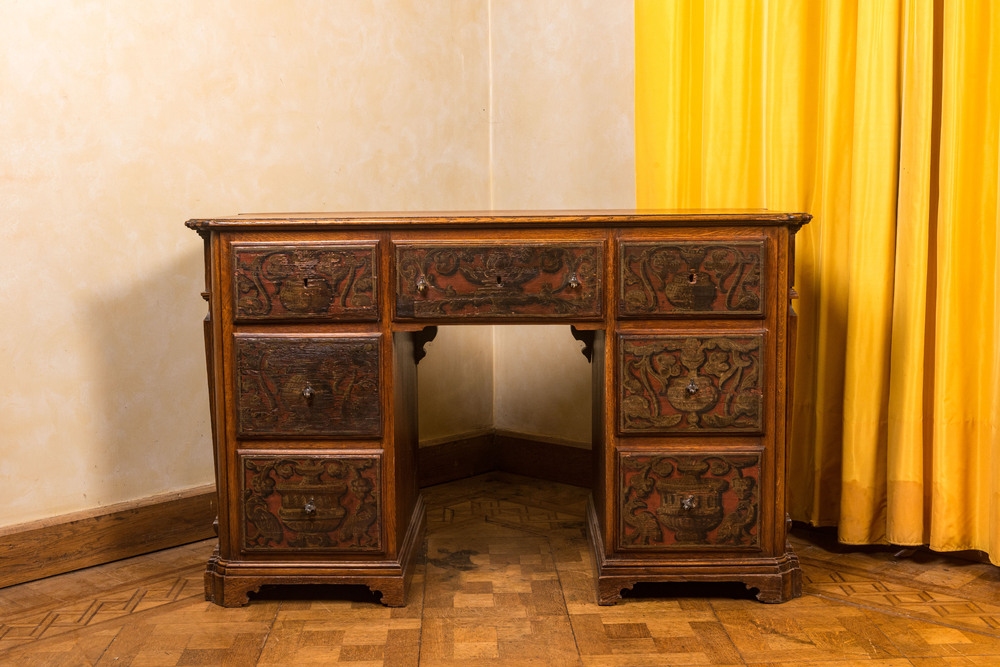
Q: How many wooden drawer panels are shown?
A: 7